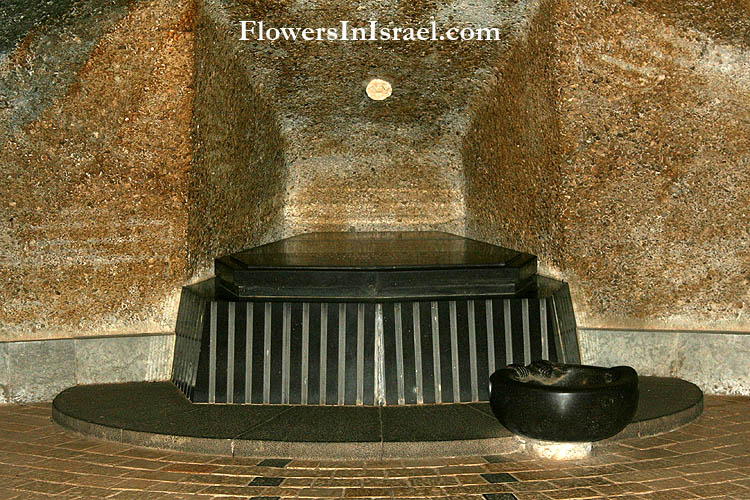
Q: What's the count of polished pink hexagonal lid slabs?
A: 0